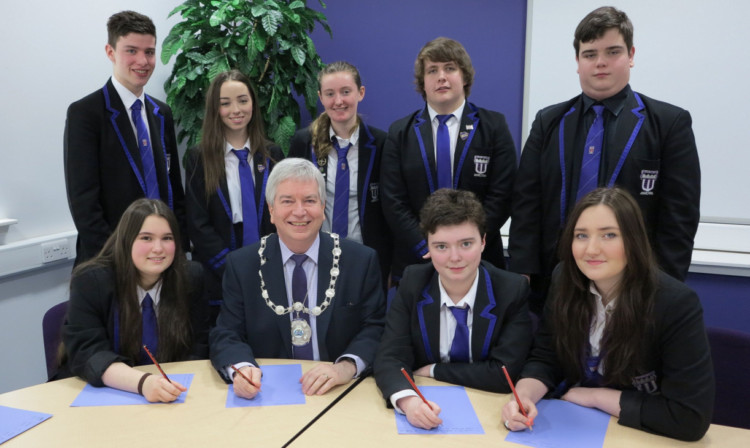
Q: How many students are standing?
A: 5